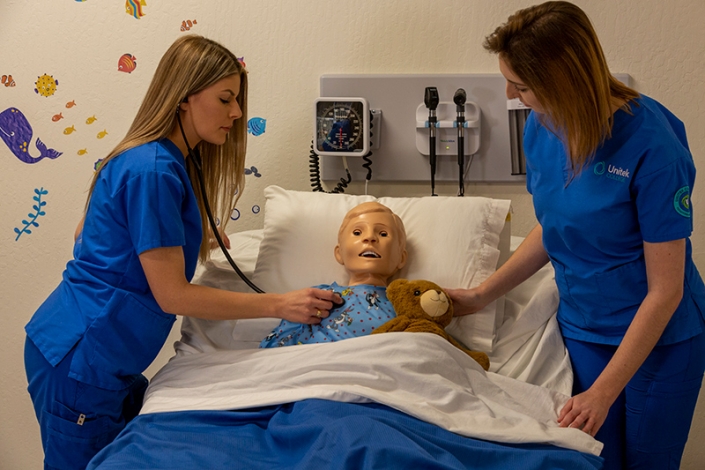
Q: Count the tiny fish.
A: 6